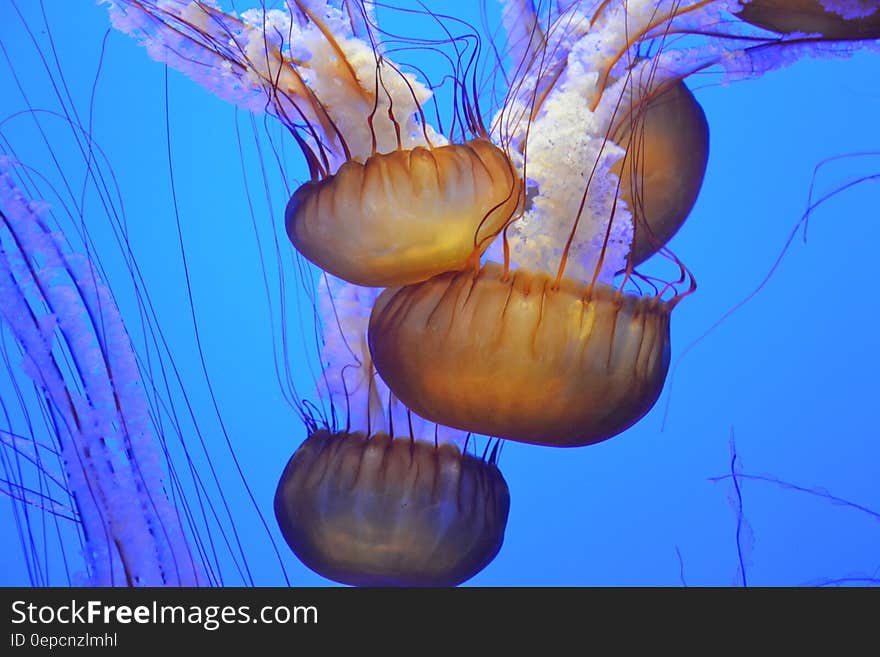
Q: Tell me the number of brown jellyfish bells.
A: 5